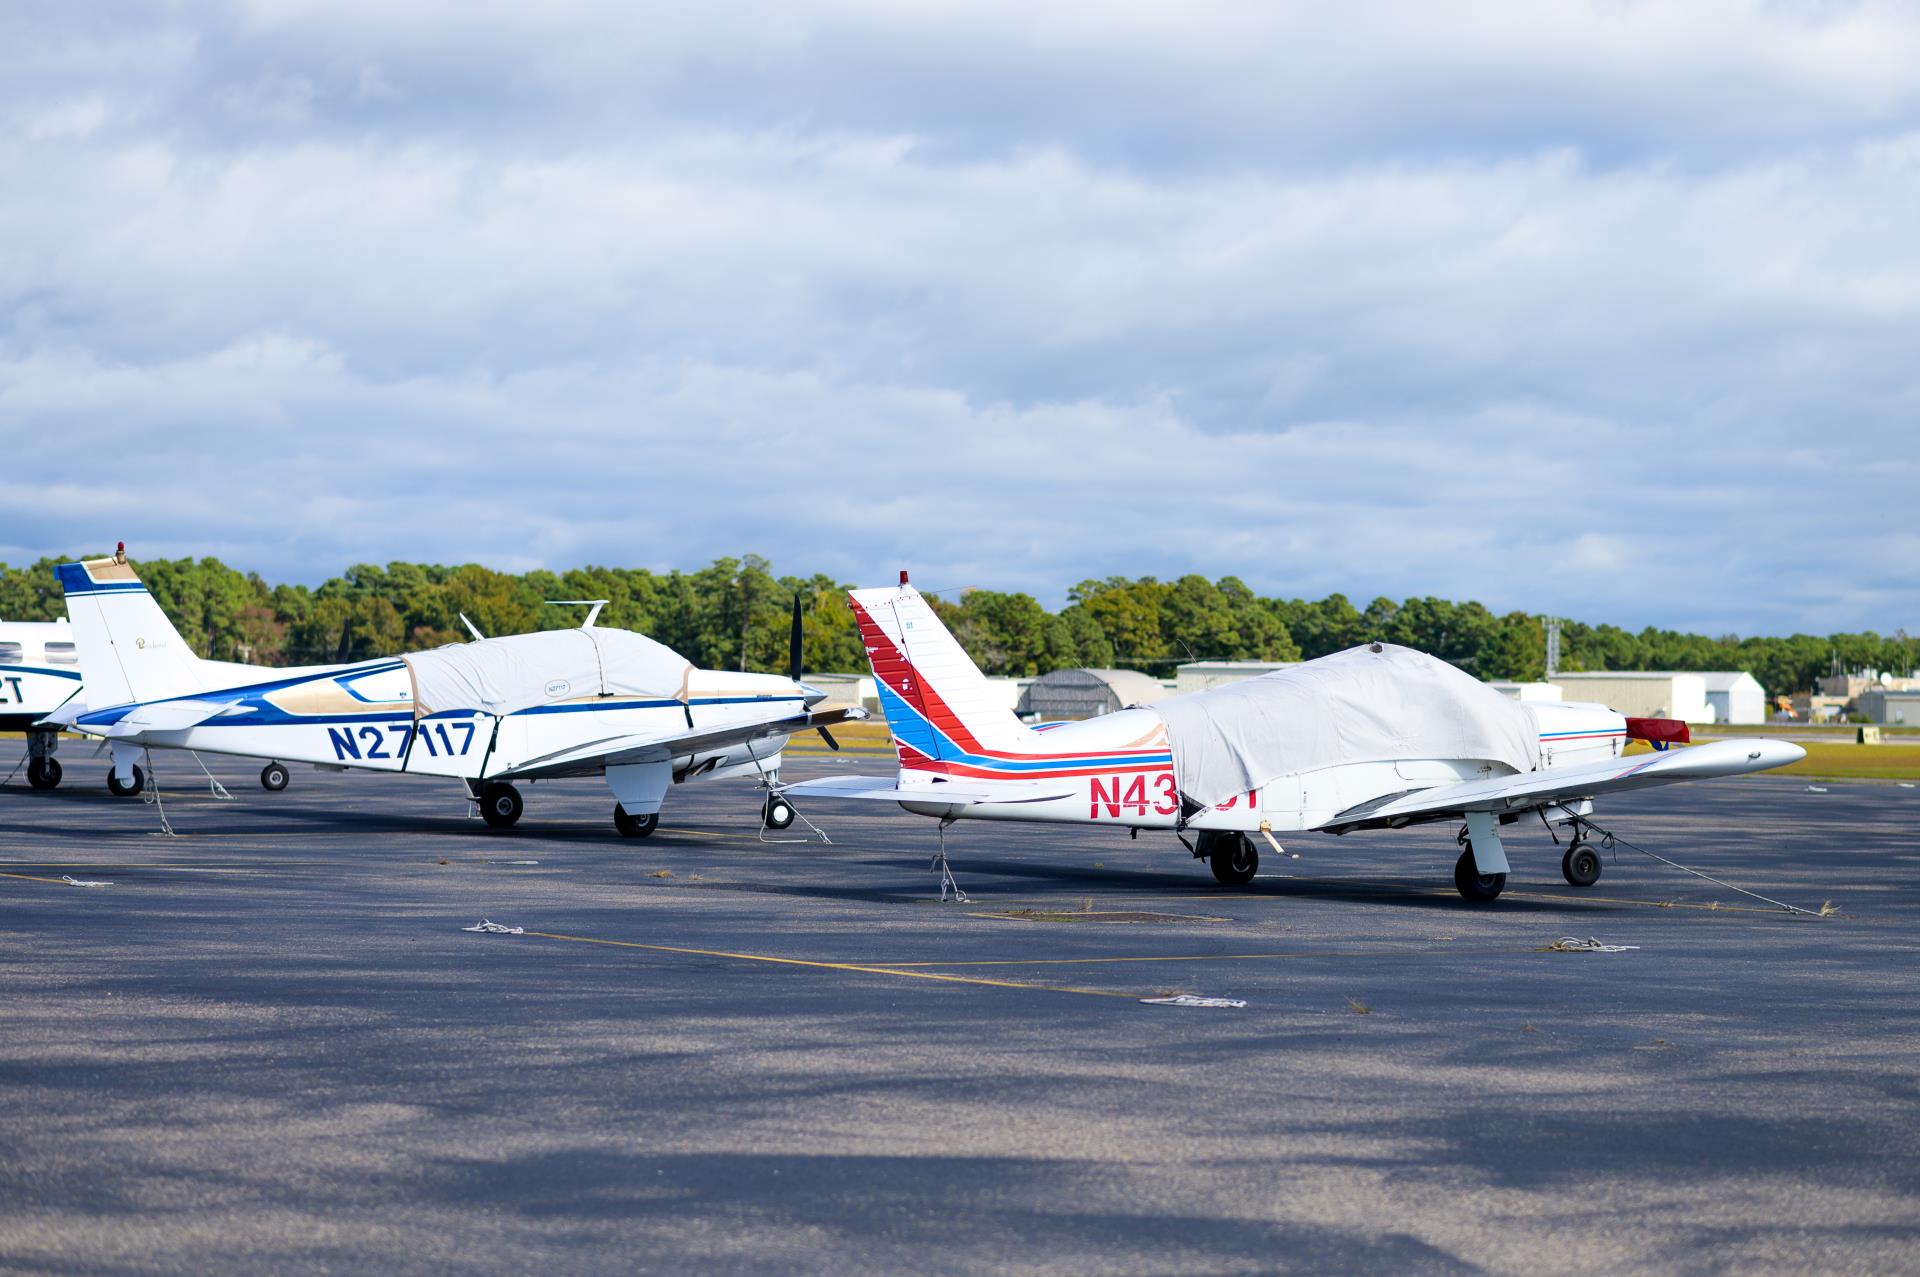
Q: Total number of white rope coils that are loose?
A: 4